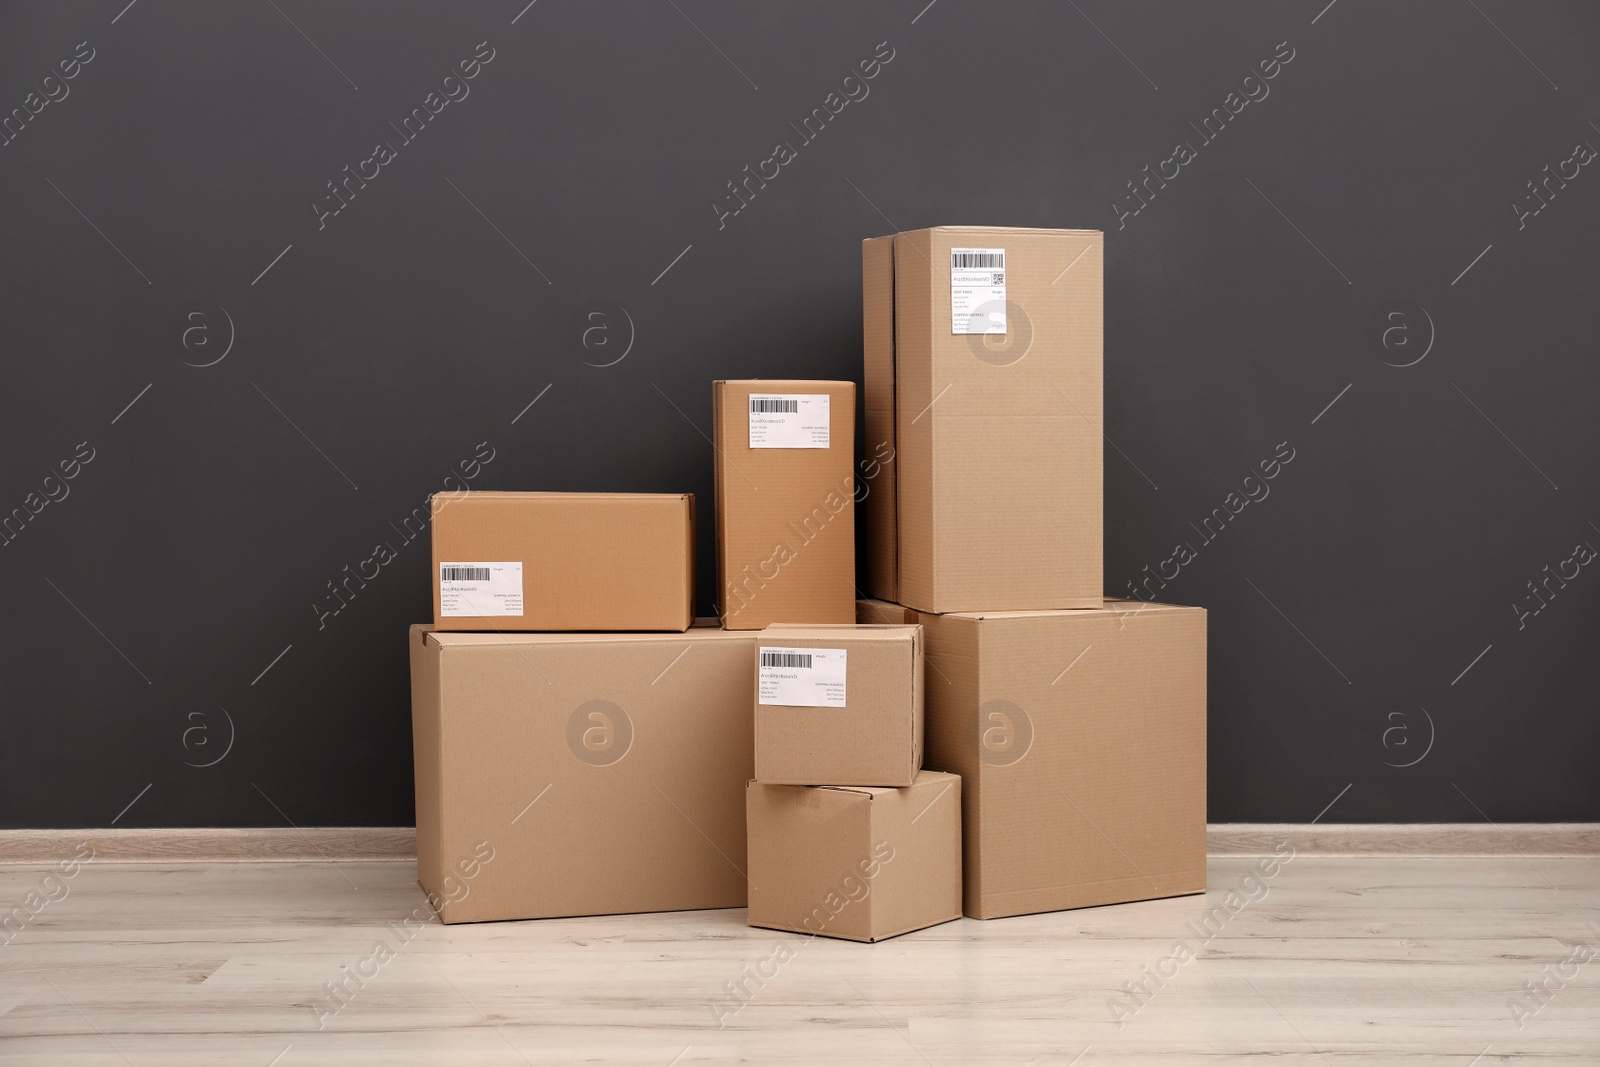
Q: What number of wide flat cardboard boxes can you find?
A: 1